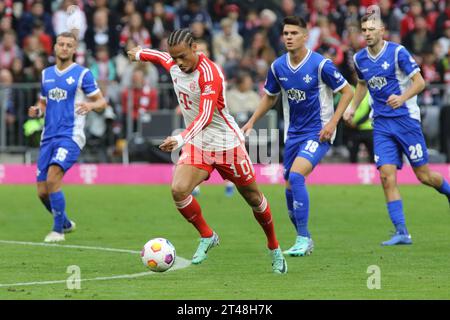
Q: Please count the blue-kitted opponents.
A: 3